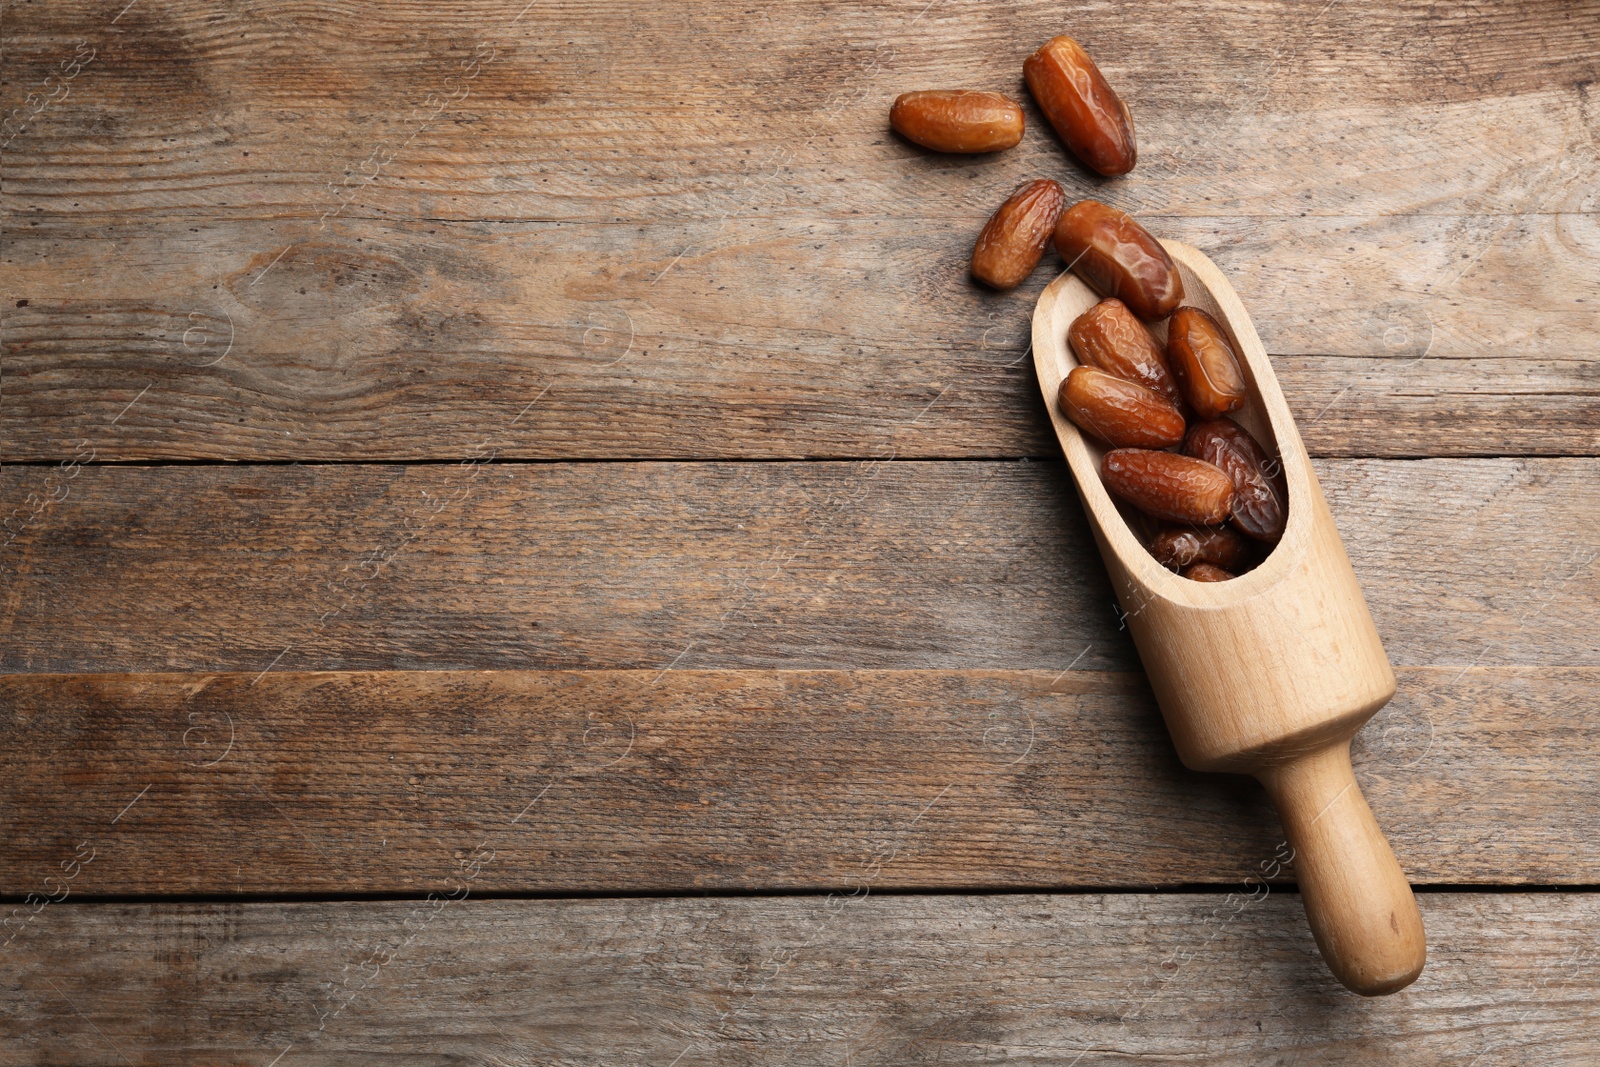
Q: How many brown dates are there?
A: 11